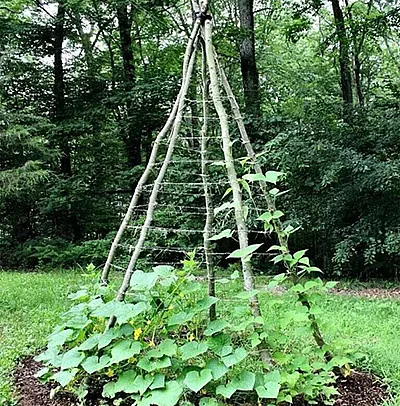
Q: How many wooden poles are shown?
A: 5